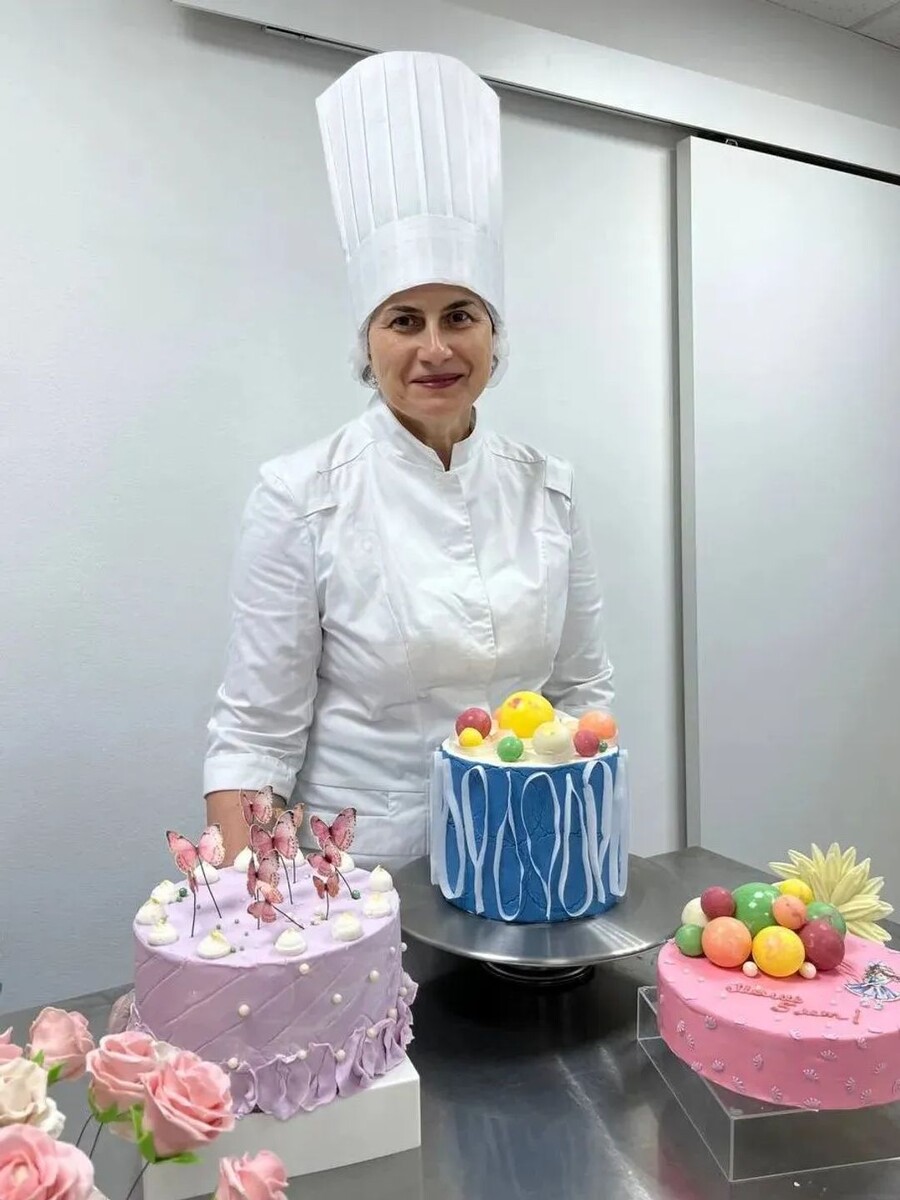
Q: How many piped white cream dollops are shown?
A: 12